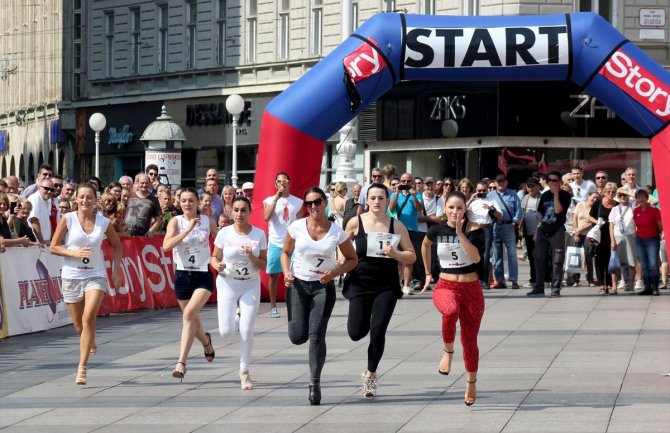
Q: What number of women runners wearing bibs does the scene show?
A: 6